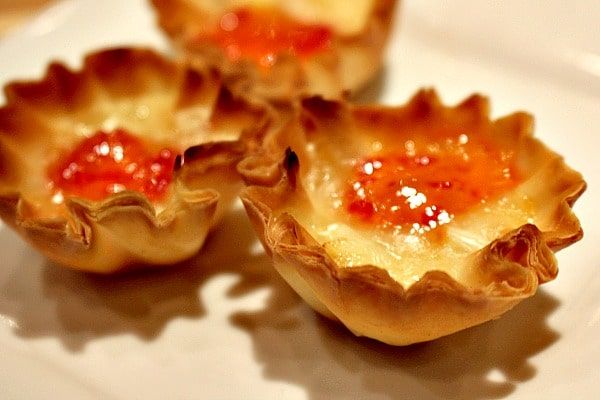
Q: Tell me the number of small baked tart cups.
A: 3